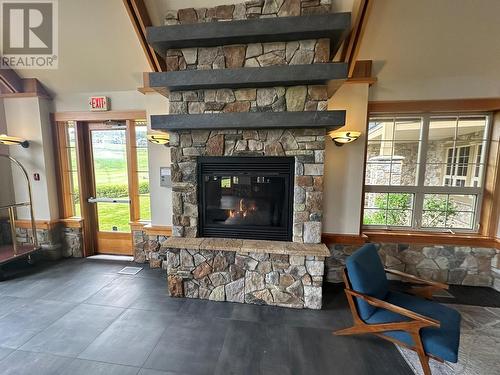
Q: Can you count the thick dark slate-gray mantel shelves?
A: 3